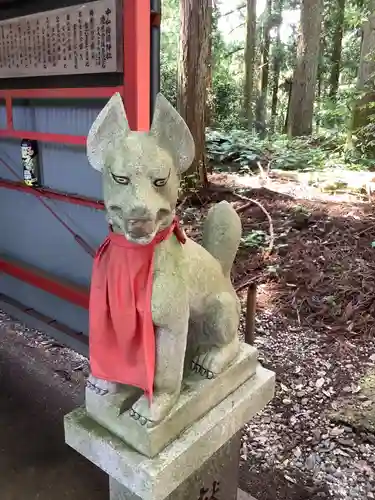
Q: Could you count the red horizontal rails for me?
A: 4